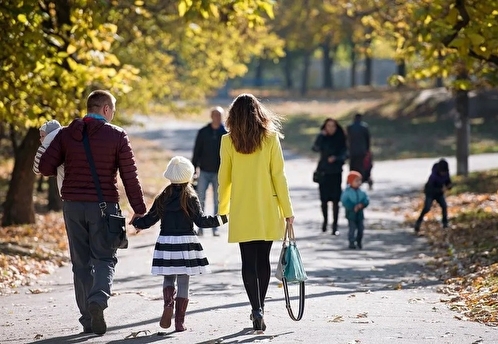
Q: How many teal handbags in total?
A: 1